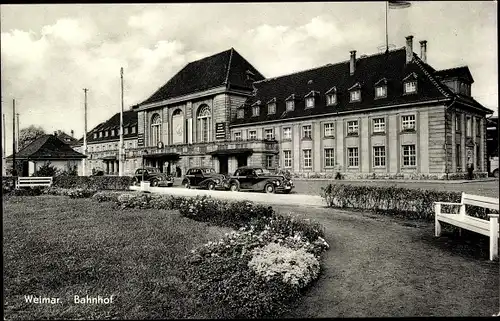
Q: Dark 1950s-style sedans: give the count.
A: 3